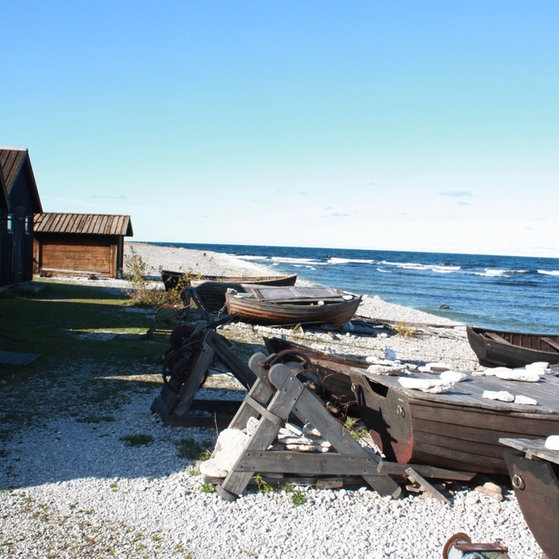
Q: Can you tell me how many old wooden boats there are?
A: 7